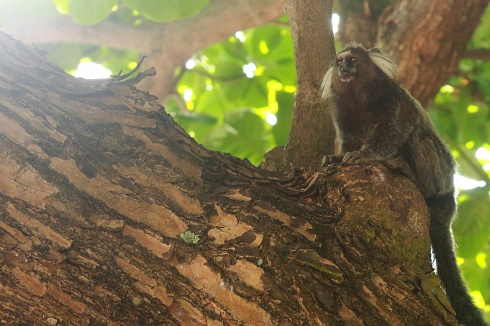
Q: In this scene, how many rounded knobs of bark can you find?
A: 1